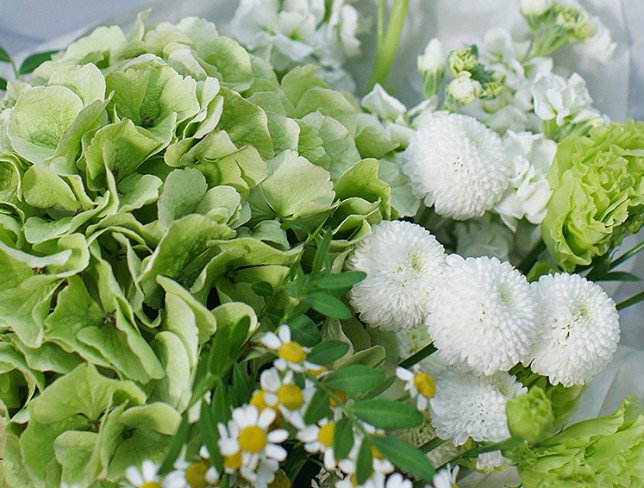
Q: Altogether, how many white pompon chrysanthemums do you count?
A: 5